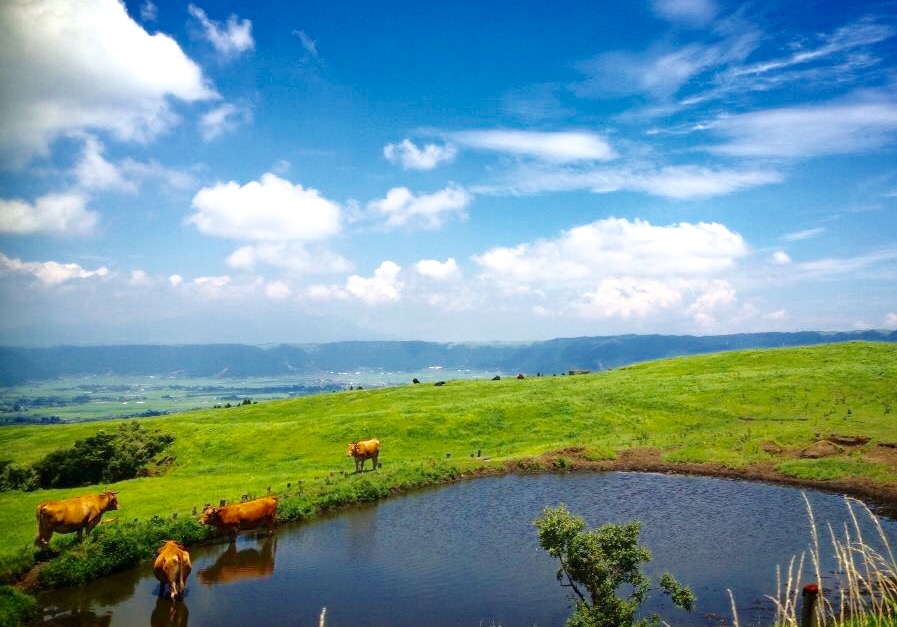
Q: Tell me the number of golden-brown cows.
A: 4